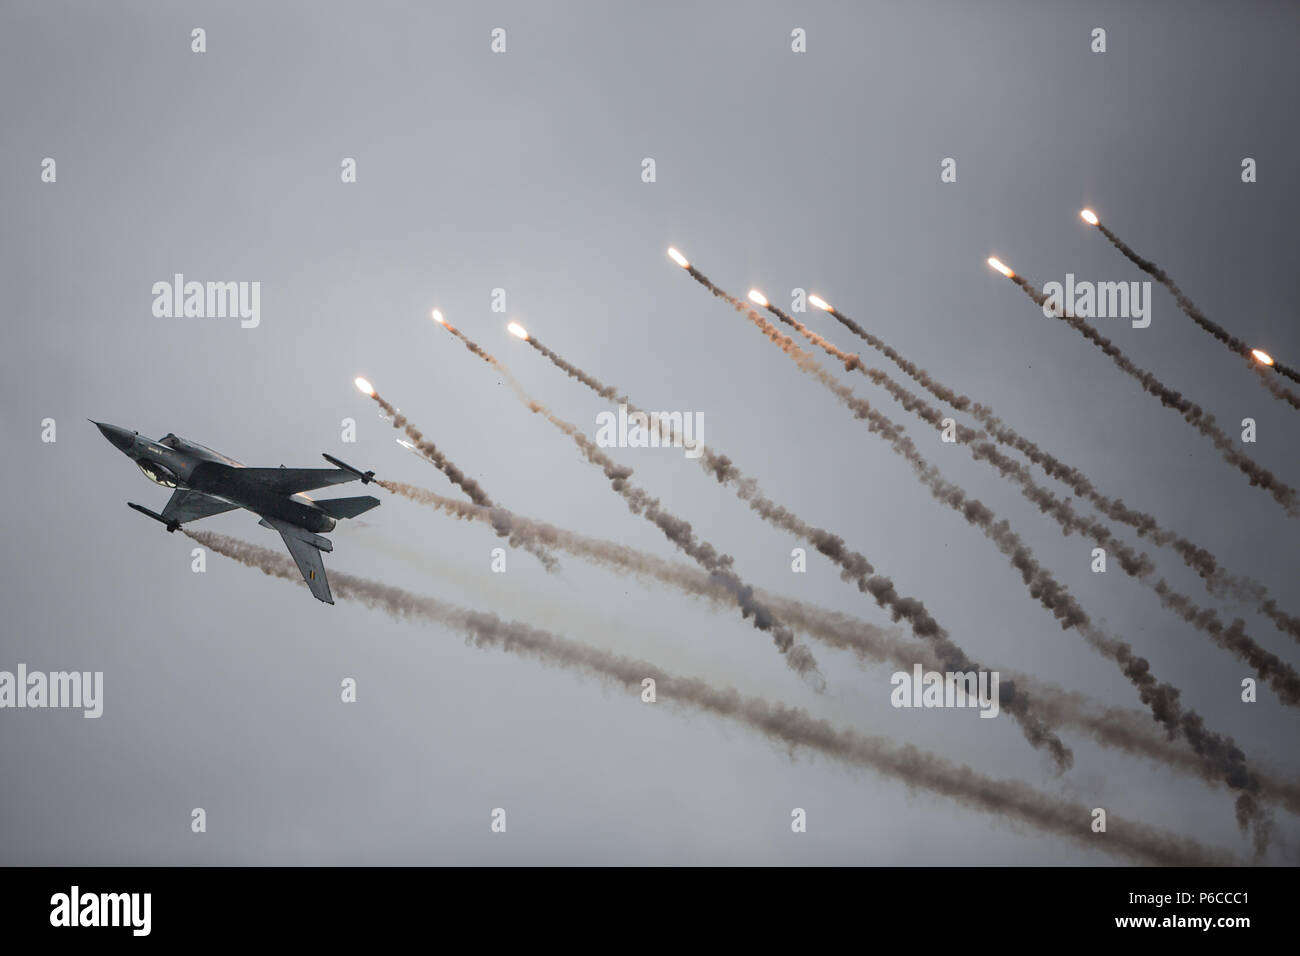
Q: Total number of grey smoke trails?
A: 11